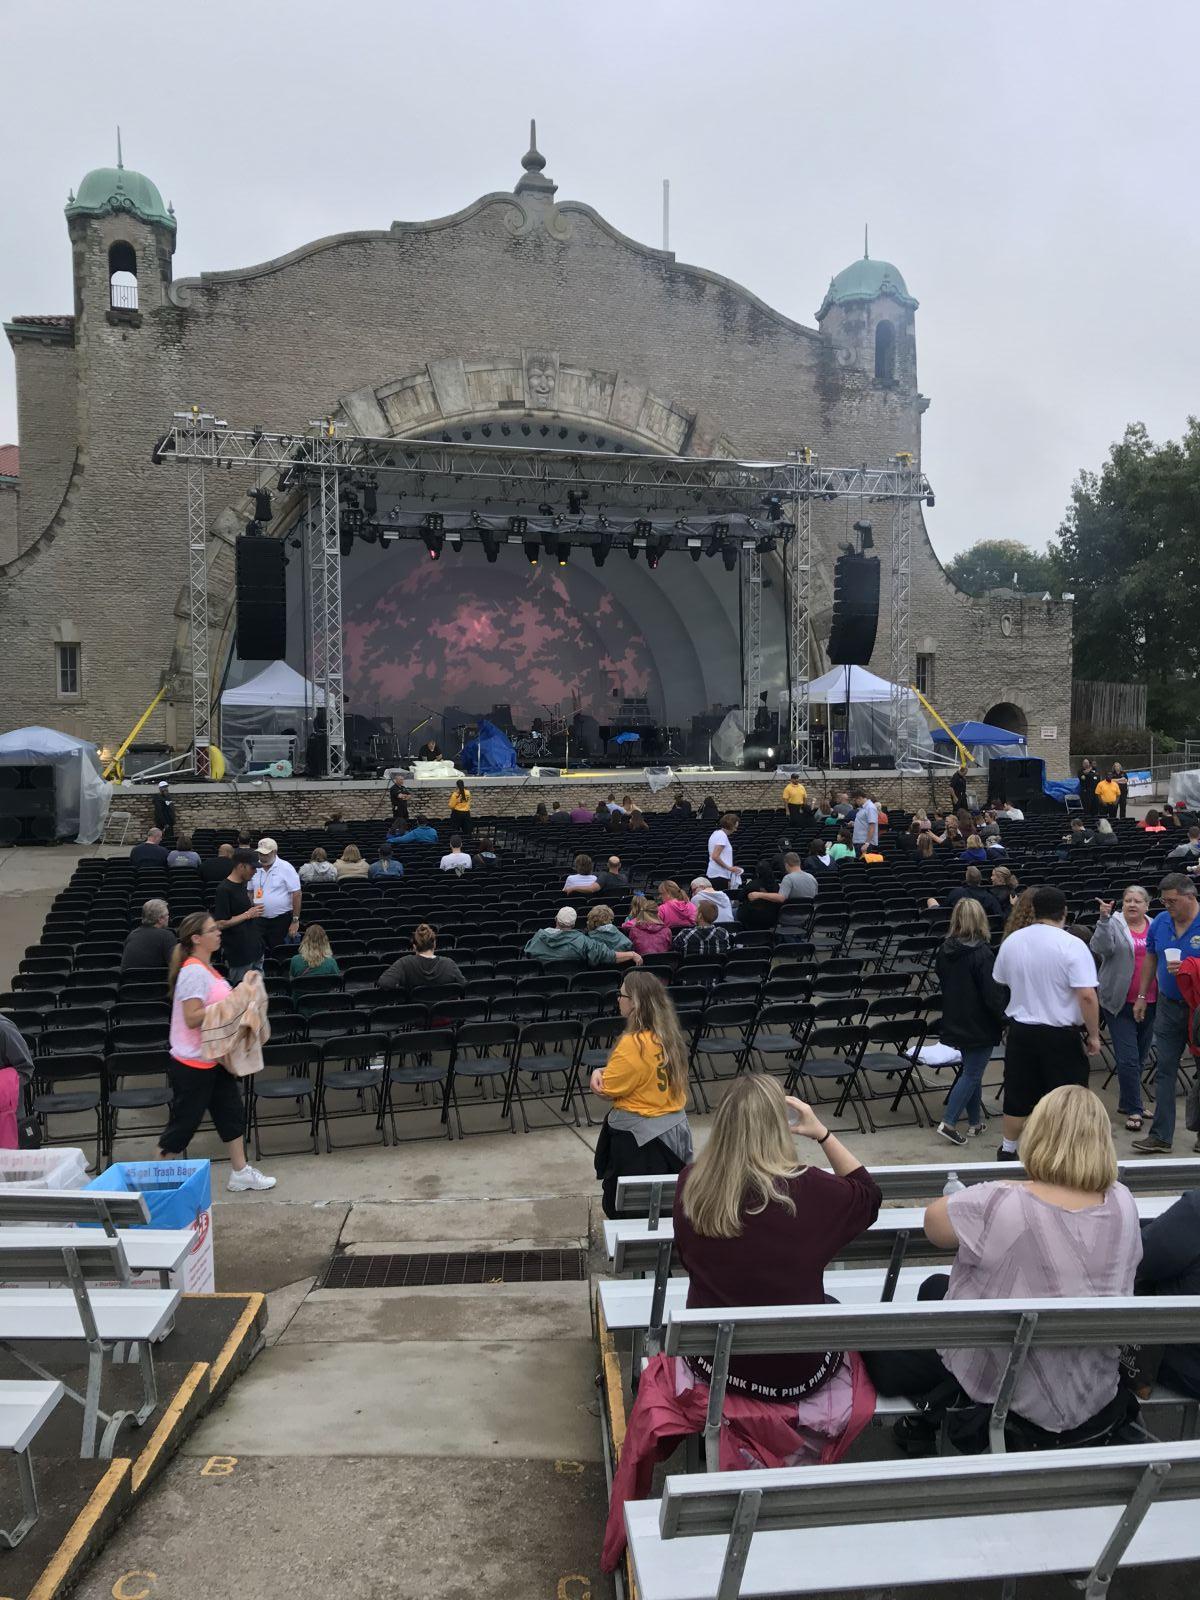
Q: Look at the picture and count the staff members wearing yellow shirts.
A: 4